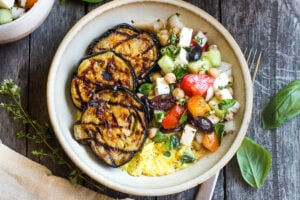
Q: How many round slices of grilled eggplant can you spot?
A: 3